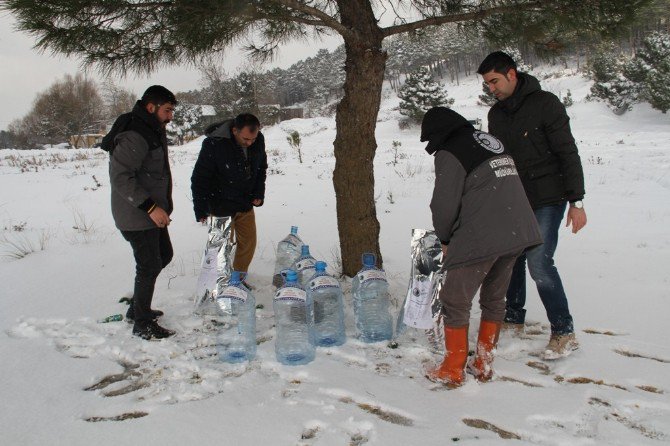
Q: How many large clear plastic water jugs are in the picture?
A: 6